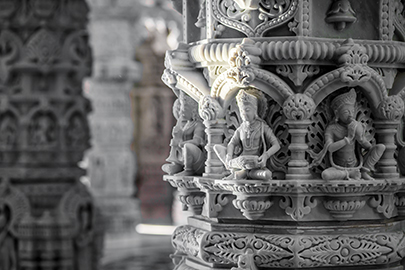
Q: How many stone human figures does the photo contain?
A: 3